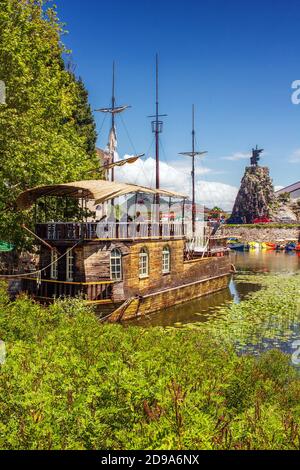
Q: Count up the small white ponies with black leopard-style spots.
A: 0